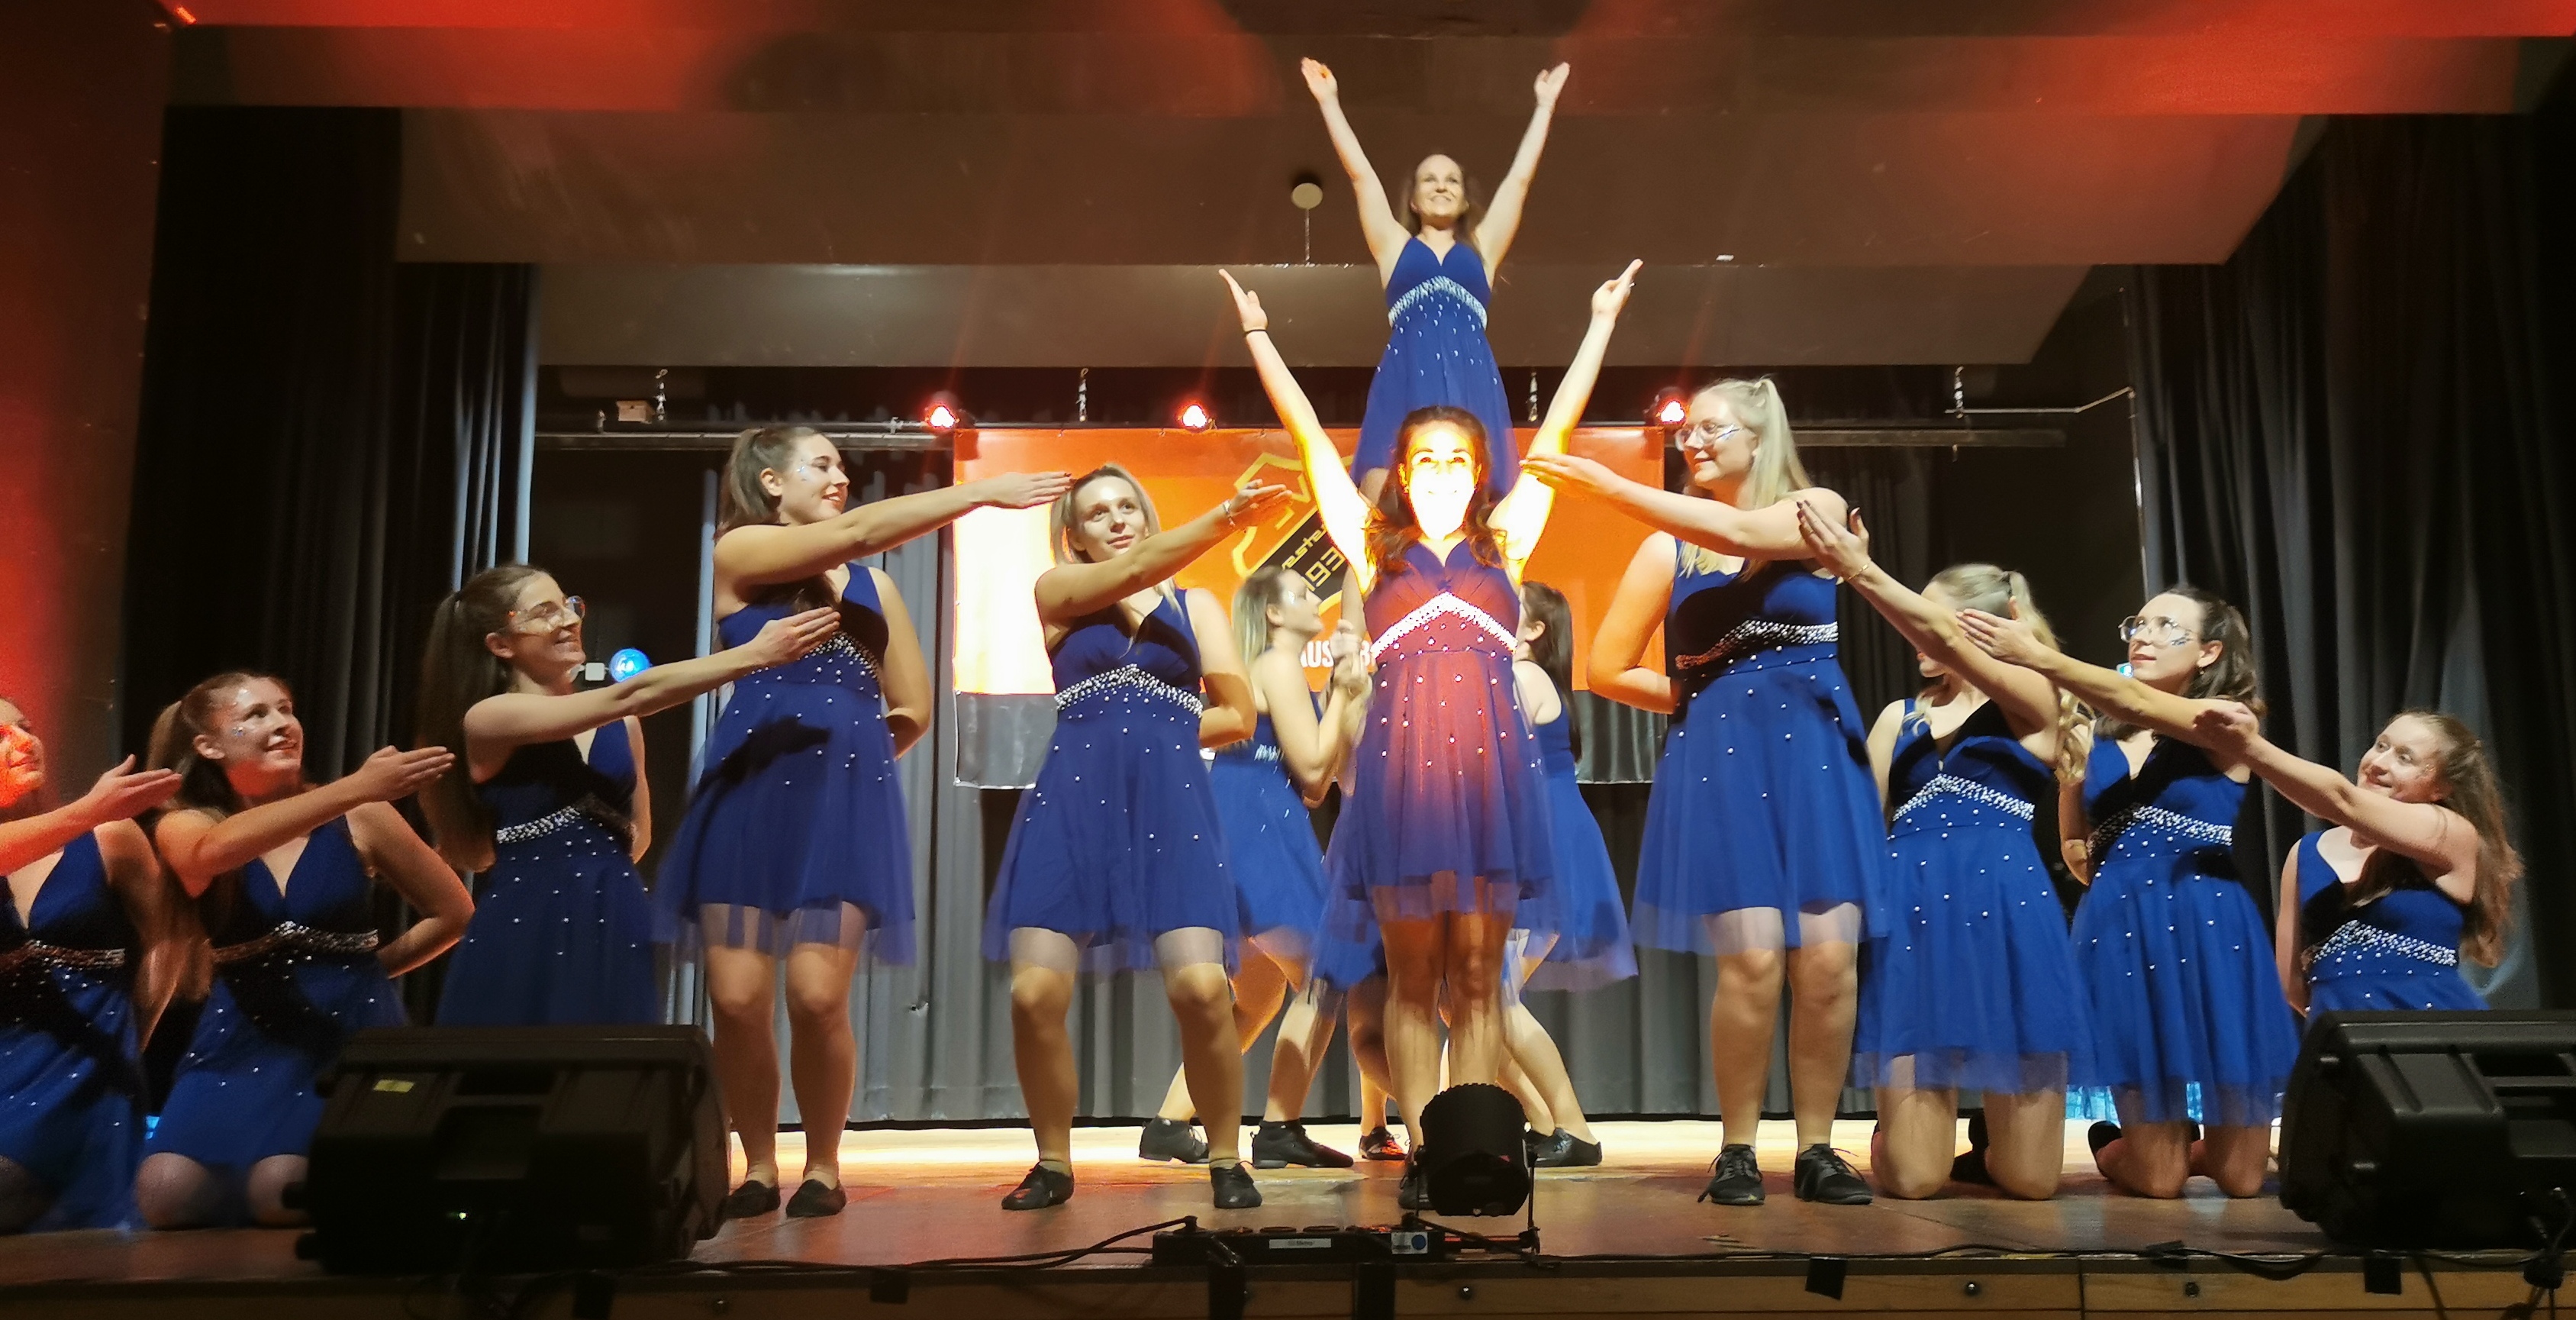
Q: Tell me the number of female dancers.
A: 13